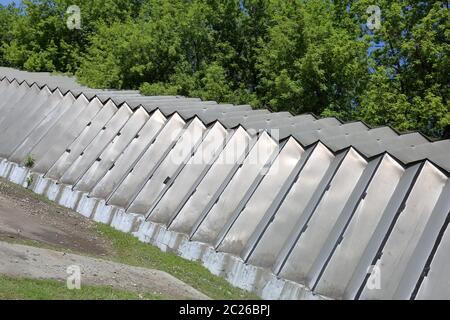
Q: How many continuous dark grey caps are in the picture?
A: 1